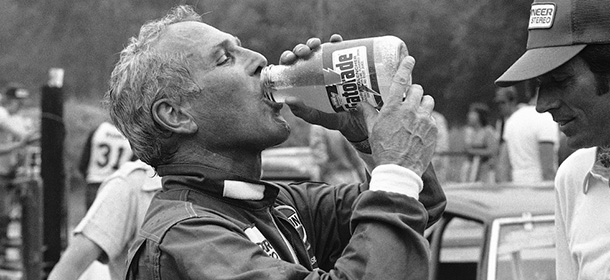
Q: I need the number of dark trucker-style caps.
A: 1